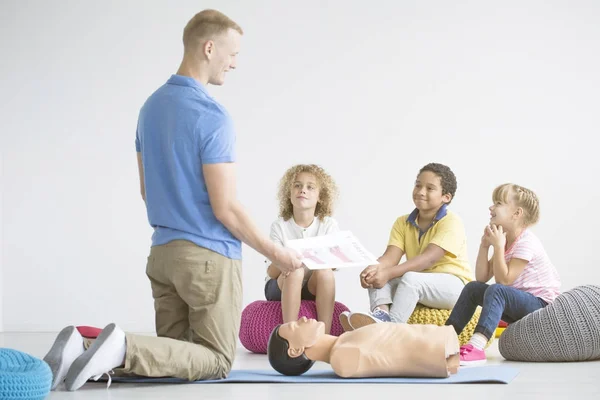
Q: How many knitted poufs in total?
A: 4